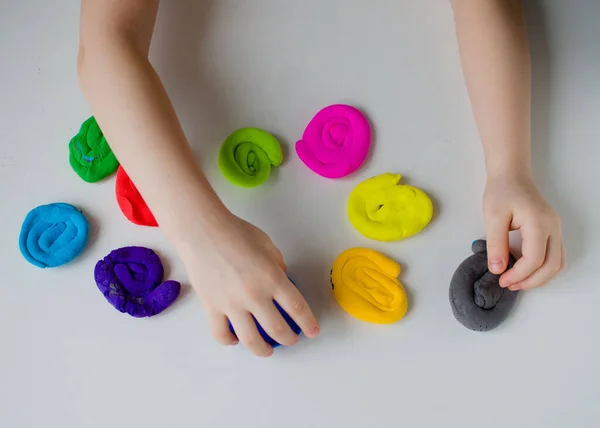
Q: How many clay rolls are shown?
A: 10